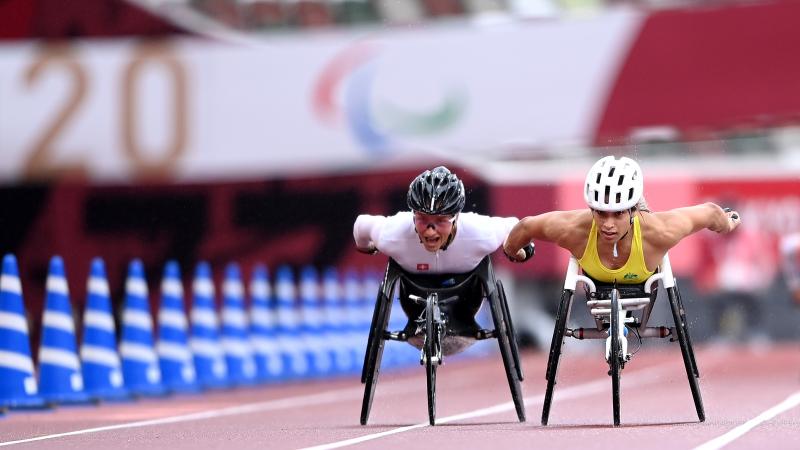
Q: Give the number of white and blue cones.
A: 13